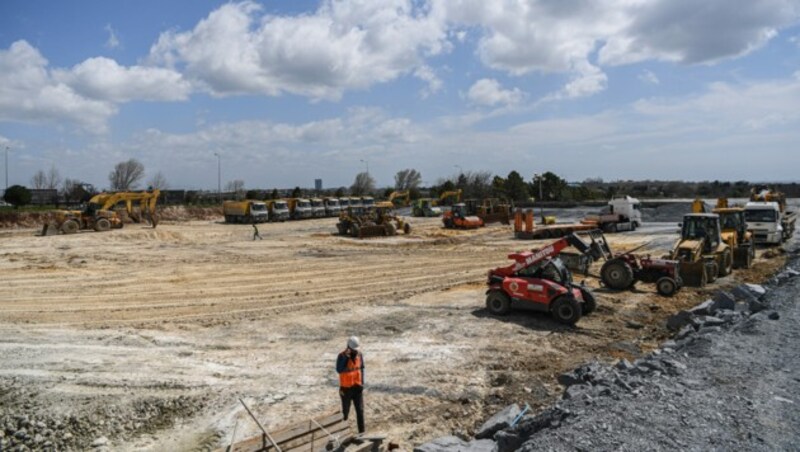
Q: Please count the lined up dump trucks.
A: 8